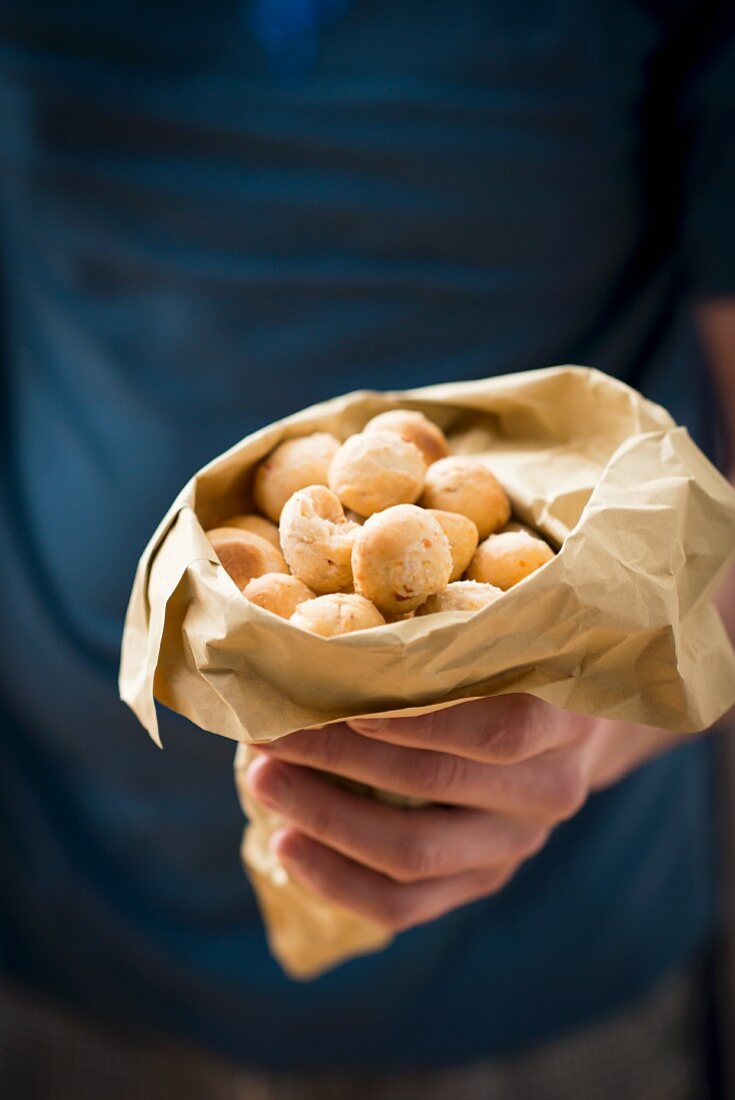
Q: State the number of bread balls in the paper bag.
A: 13